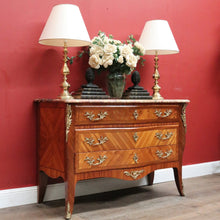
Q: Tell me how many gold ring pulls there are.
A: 6